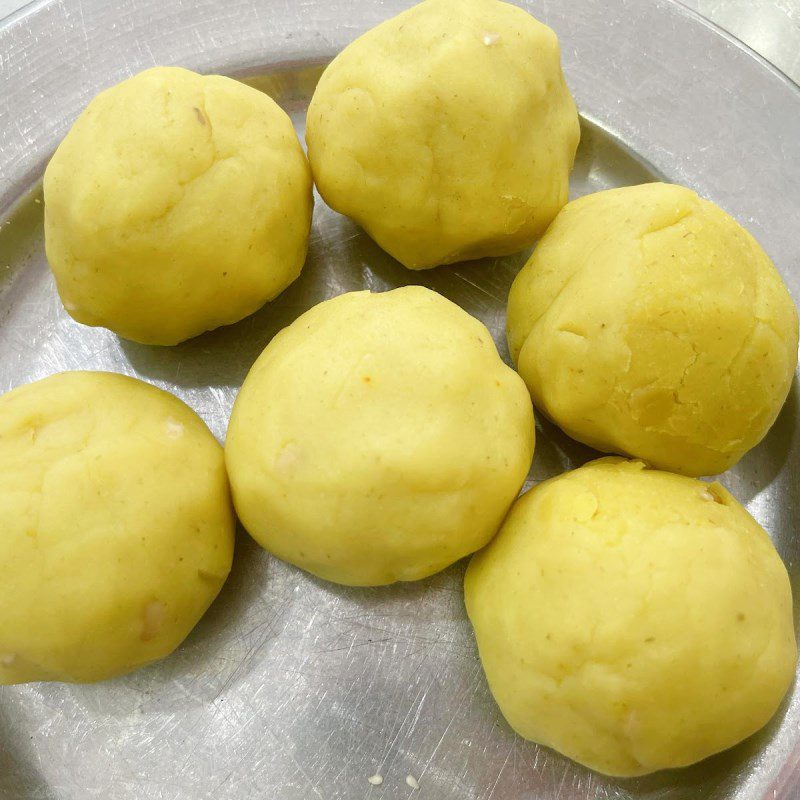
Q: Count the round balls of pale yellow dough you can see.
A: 6